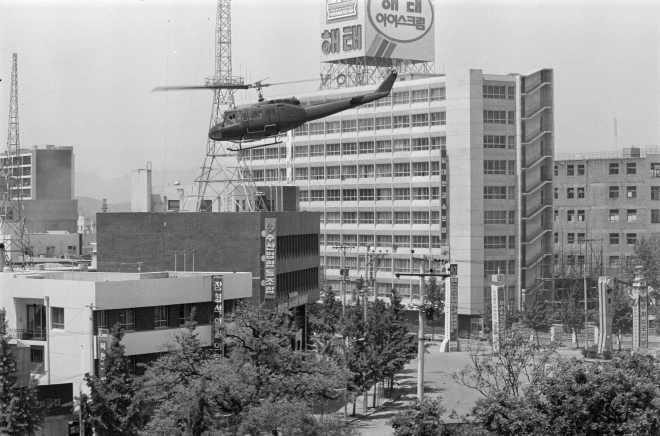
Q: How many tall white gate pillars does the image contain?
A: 4